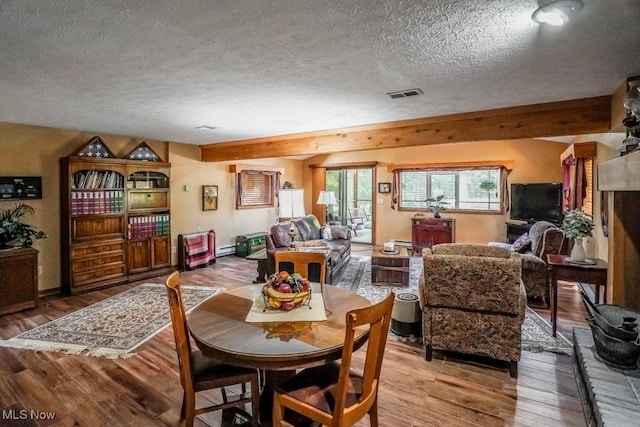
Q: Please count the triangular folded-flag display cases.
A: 2